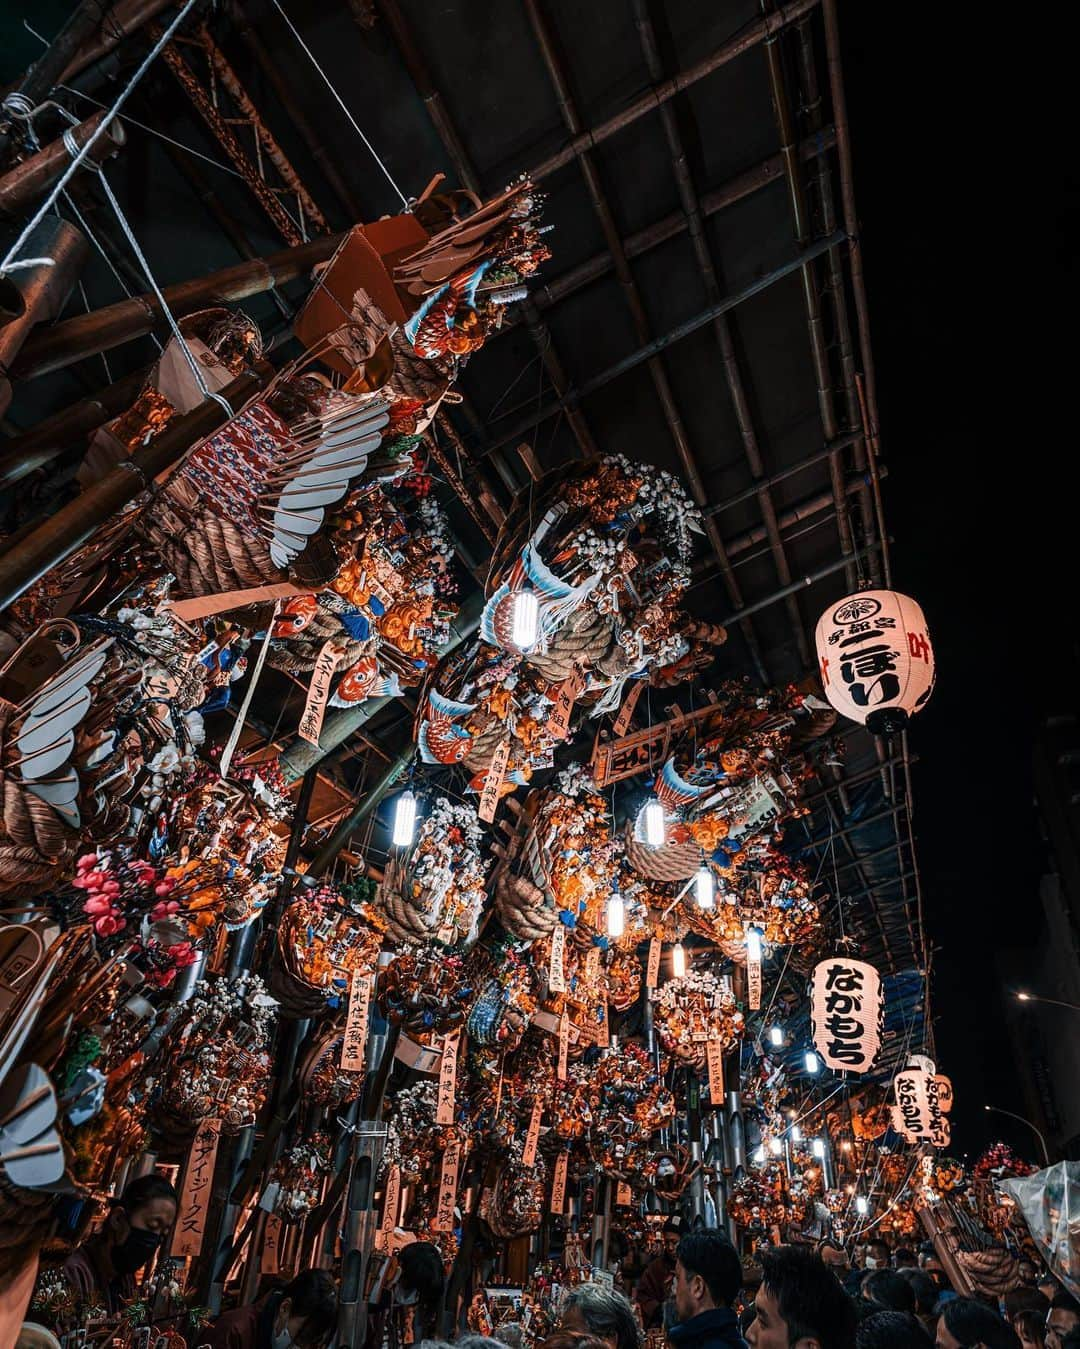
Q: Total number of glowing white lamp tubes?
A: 14